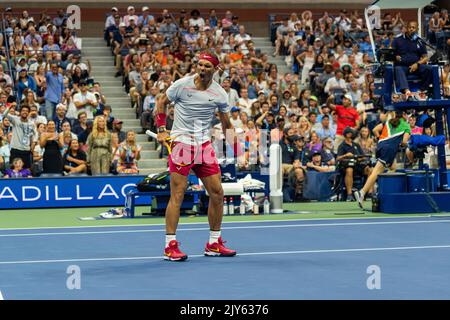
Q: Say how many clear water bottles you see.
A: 5